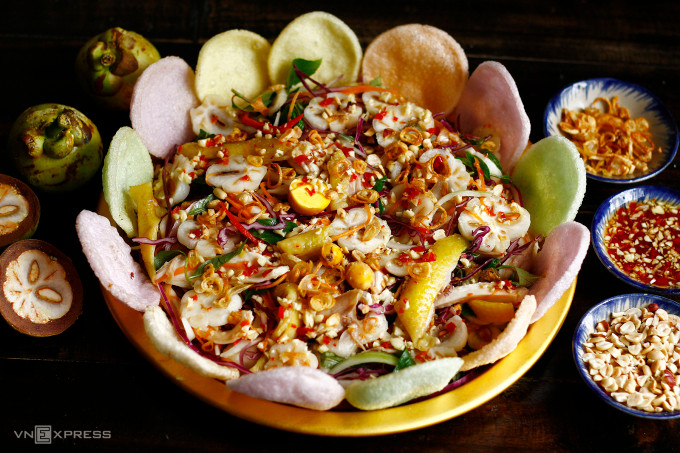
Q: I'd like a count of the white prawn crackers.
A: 1